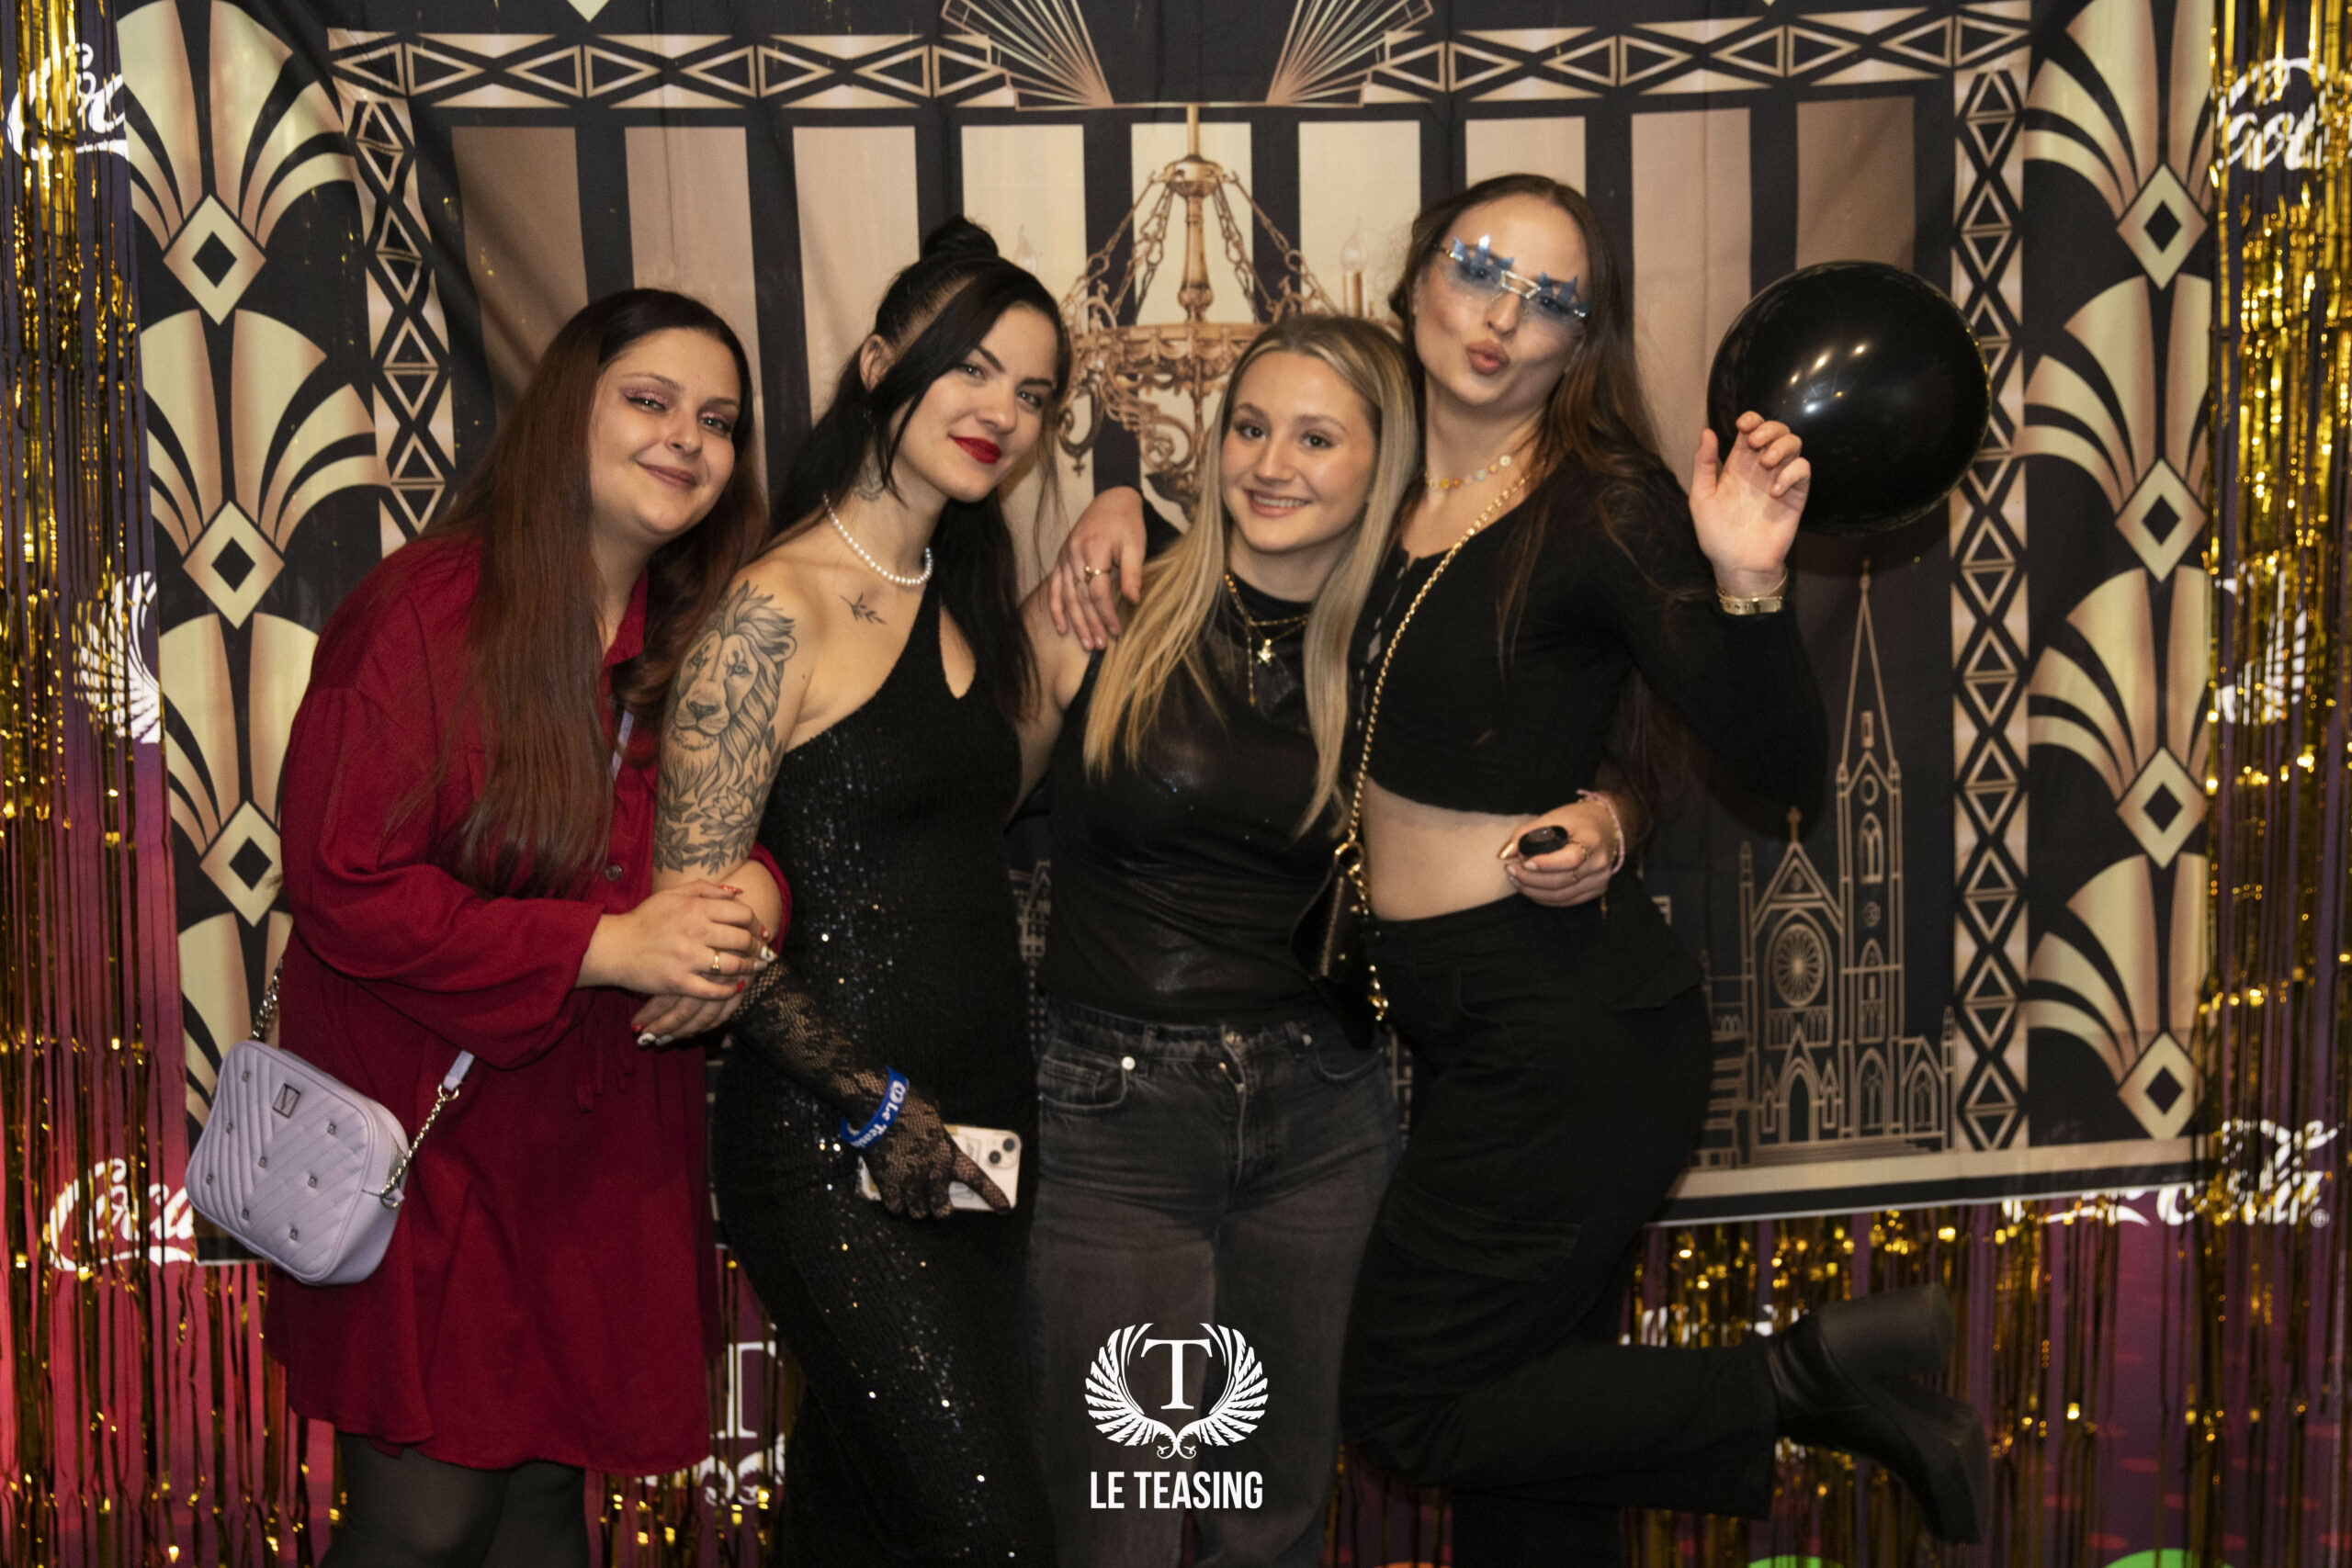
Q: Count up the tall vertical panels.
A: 9